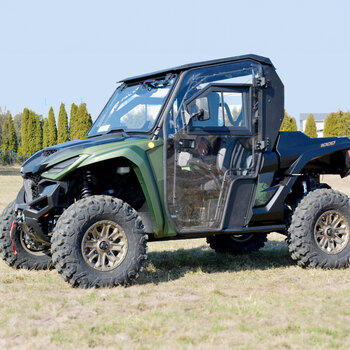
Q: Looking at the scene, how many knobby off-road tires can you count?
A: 4